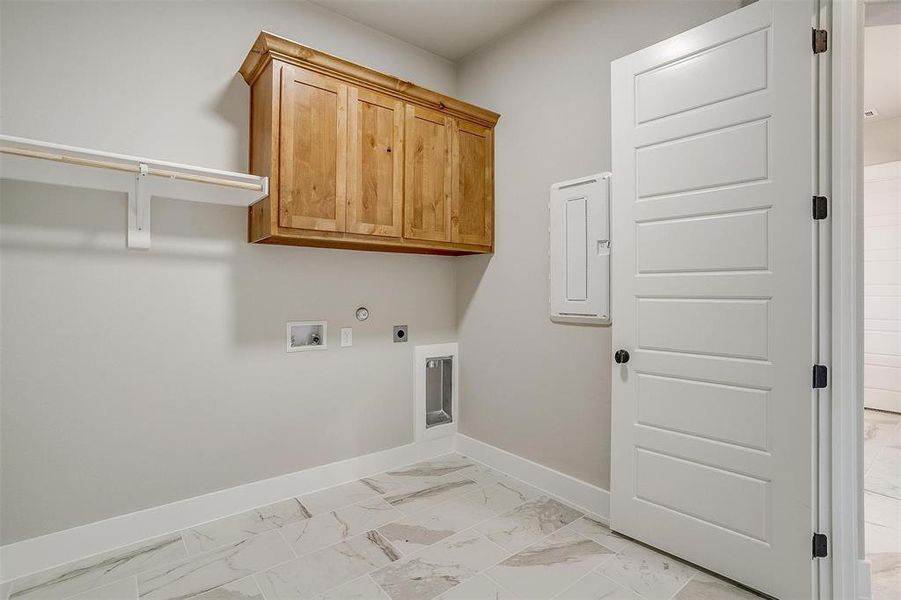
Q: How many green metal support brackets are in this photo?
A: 0